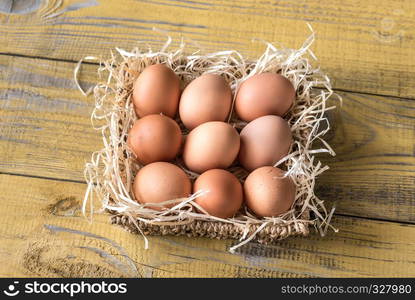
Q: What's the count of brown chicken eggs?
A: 9